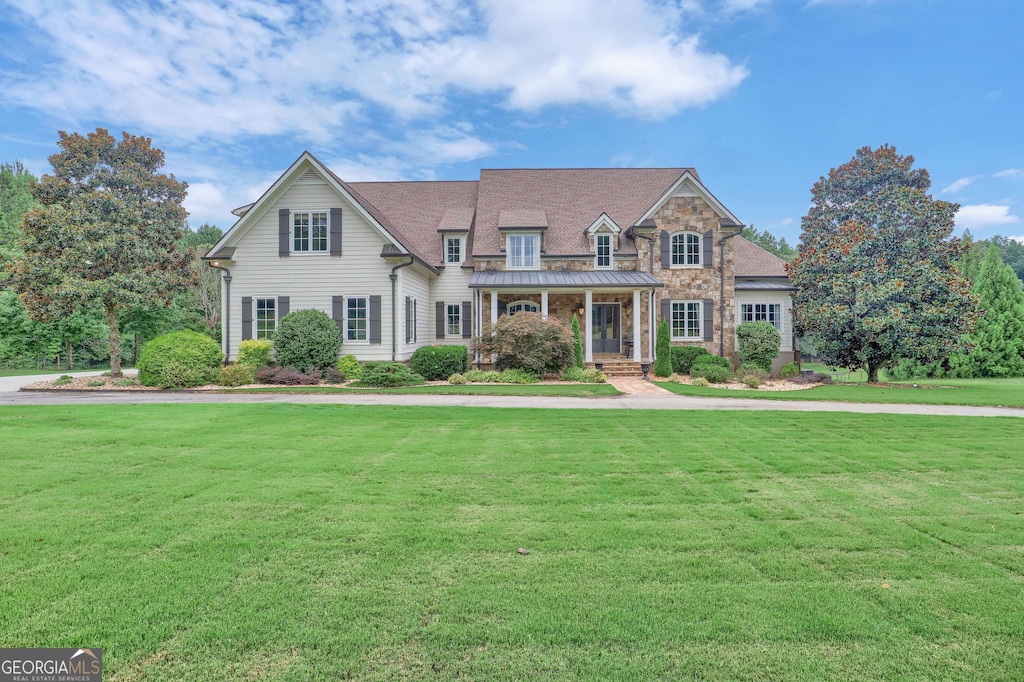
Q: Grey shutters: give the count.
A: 15